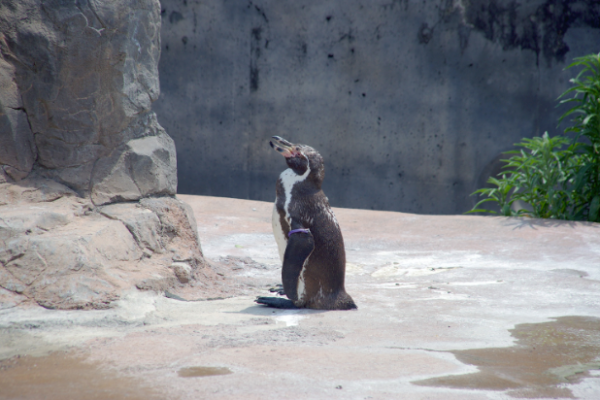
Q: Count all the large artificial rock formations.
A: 1